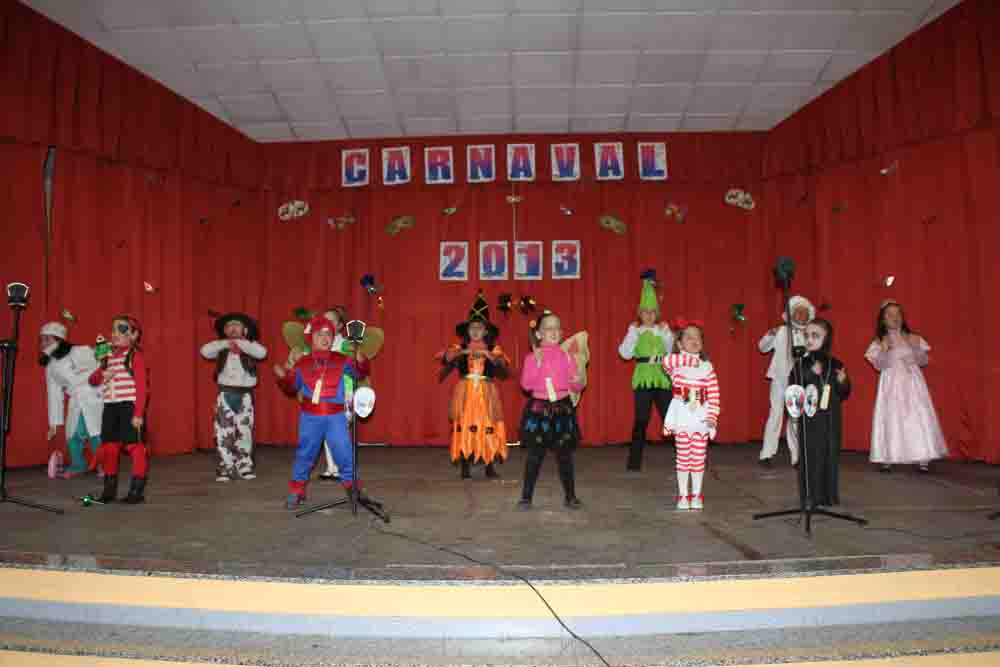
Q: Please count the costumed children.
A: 12